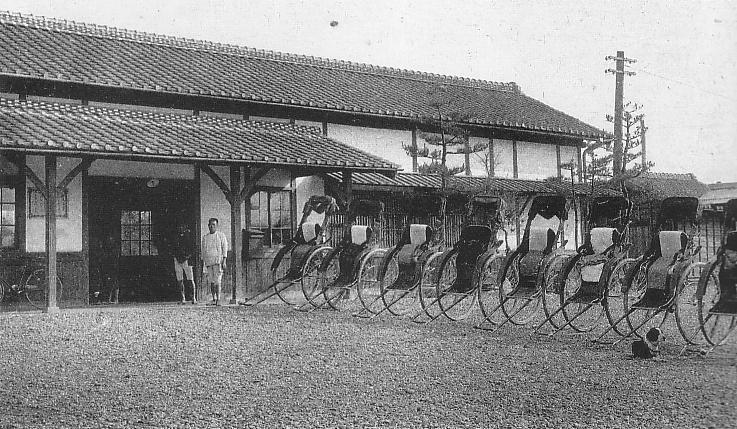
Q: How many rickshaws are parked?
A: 8